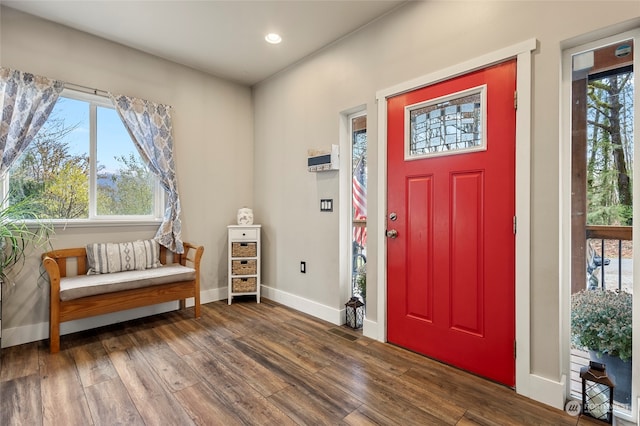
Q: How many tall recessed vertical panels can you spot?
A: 2